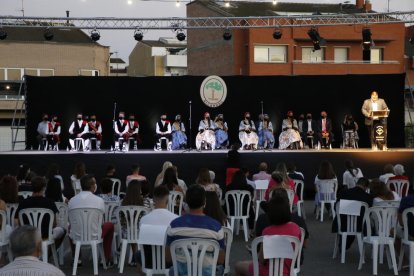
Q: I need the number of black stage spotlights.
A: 9